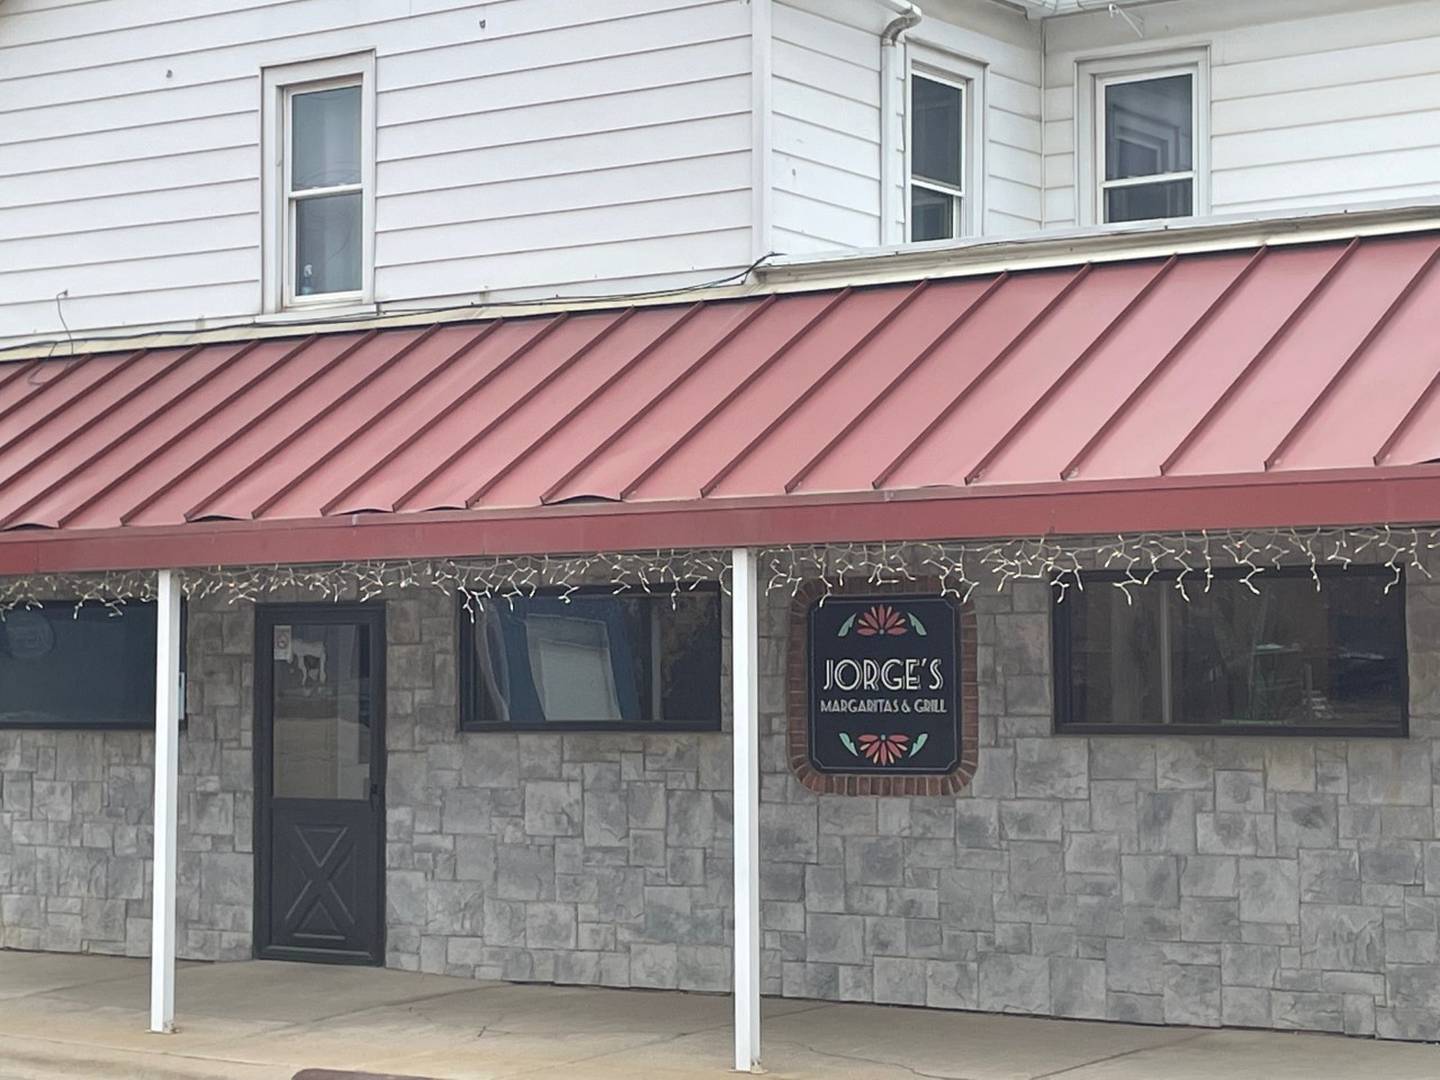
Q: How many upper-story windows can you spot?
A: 3